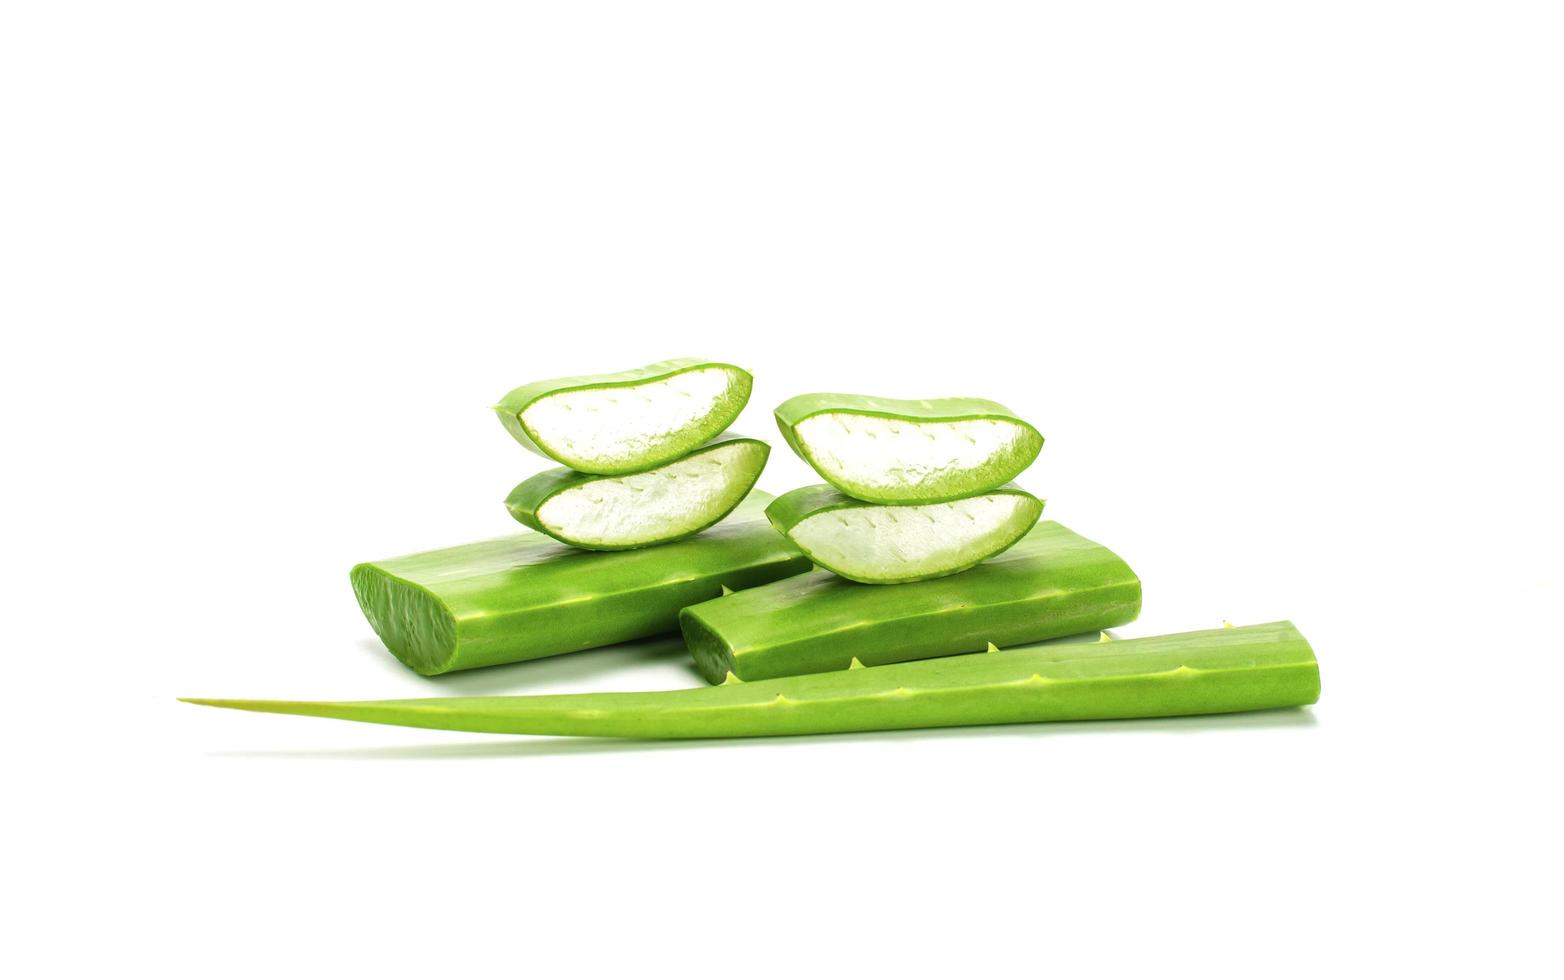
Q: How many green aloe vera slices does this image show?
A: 4